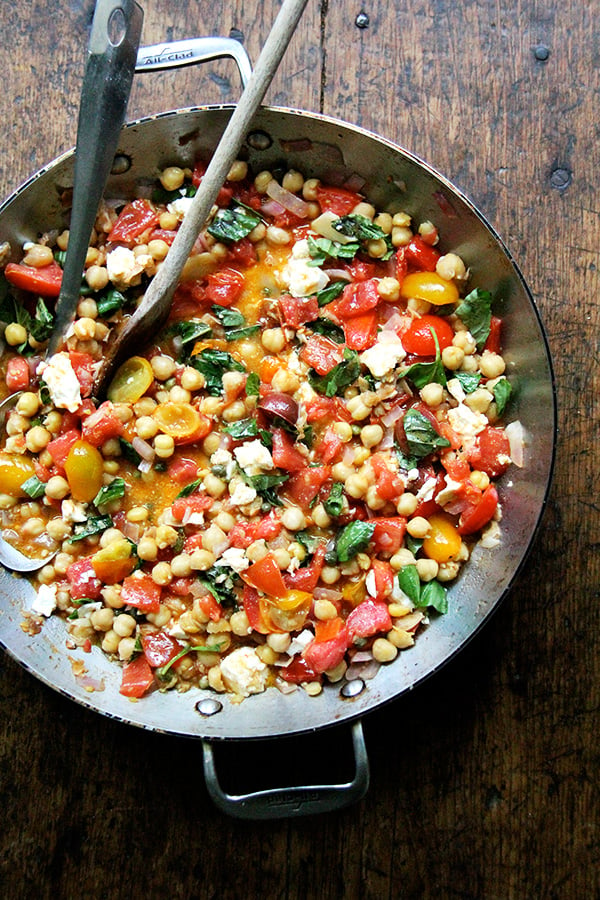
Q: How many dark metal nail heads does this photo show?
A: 3